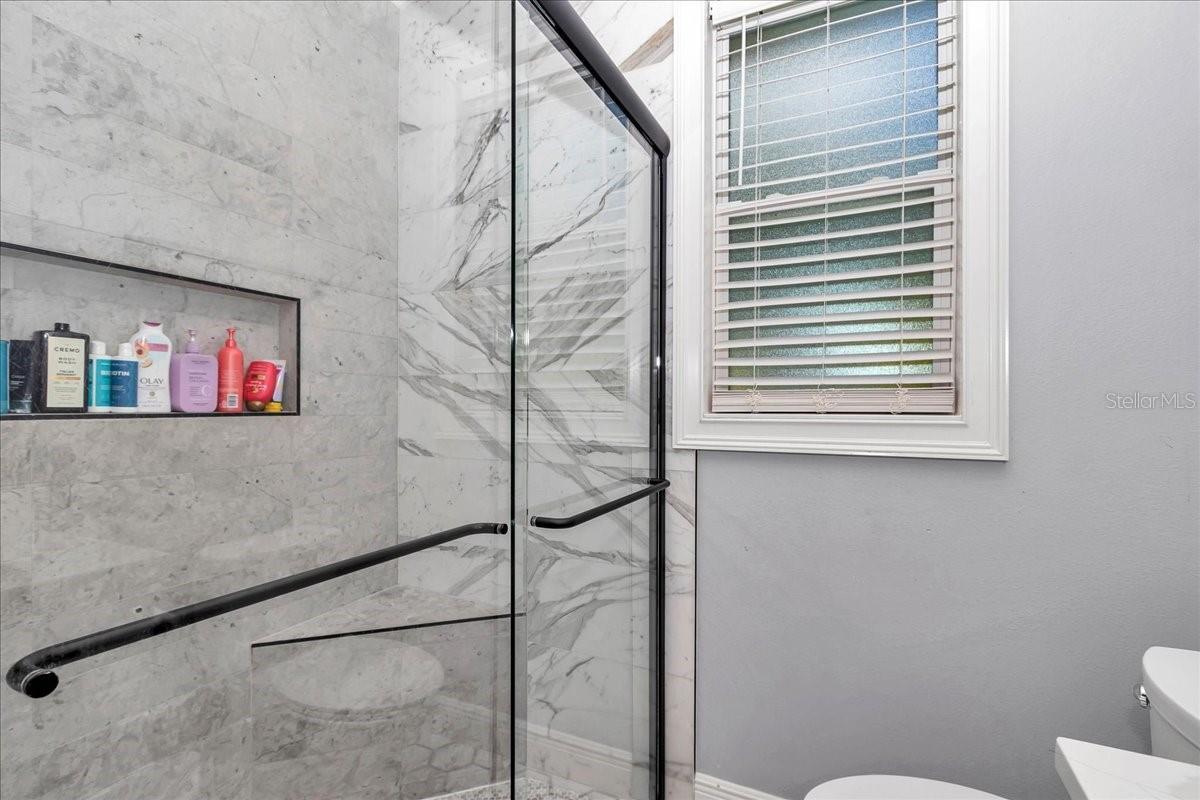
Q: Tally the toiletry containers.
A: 10